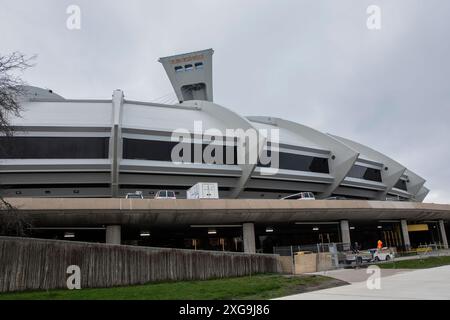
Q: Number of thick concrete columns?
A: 5